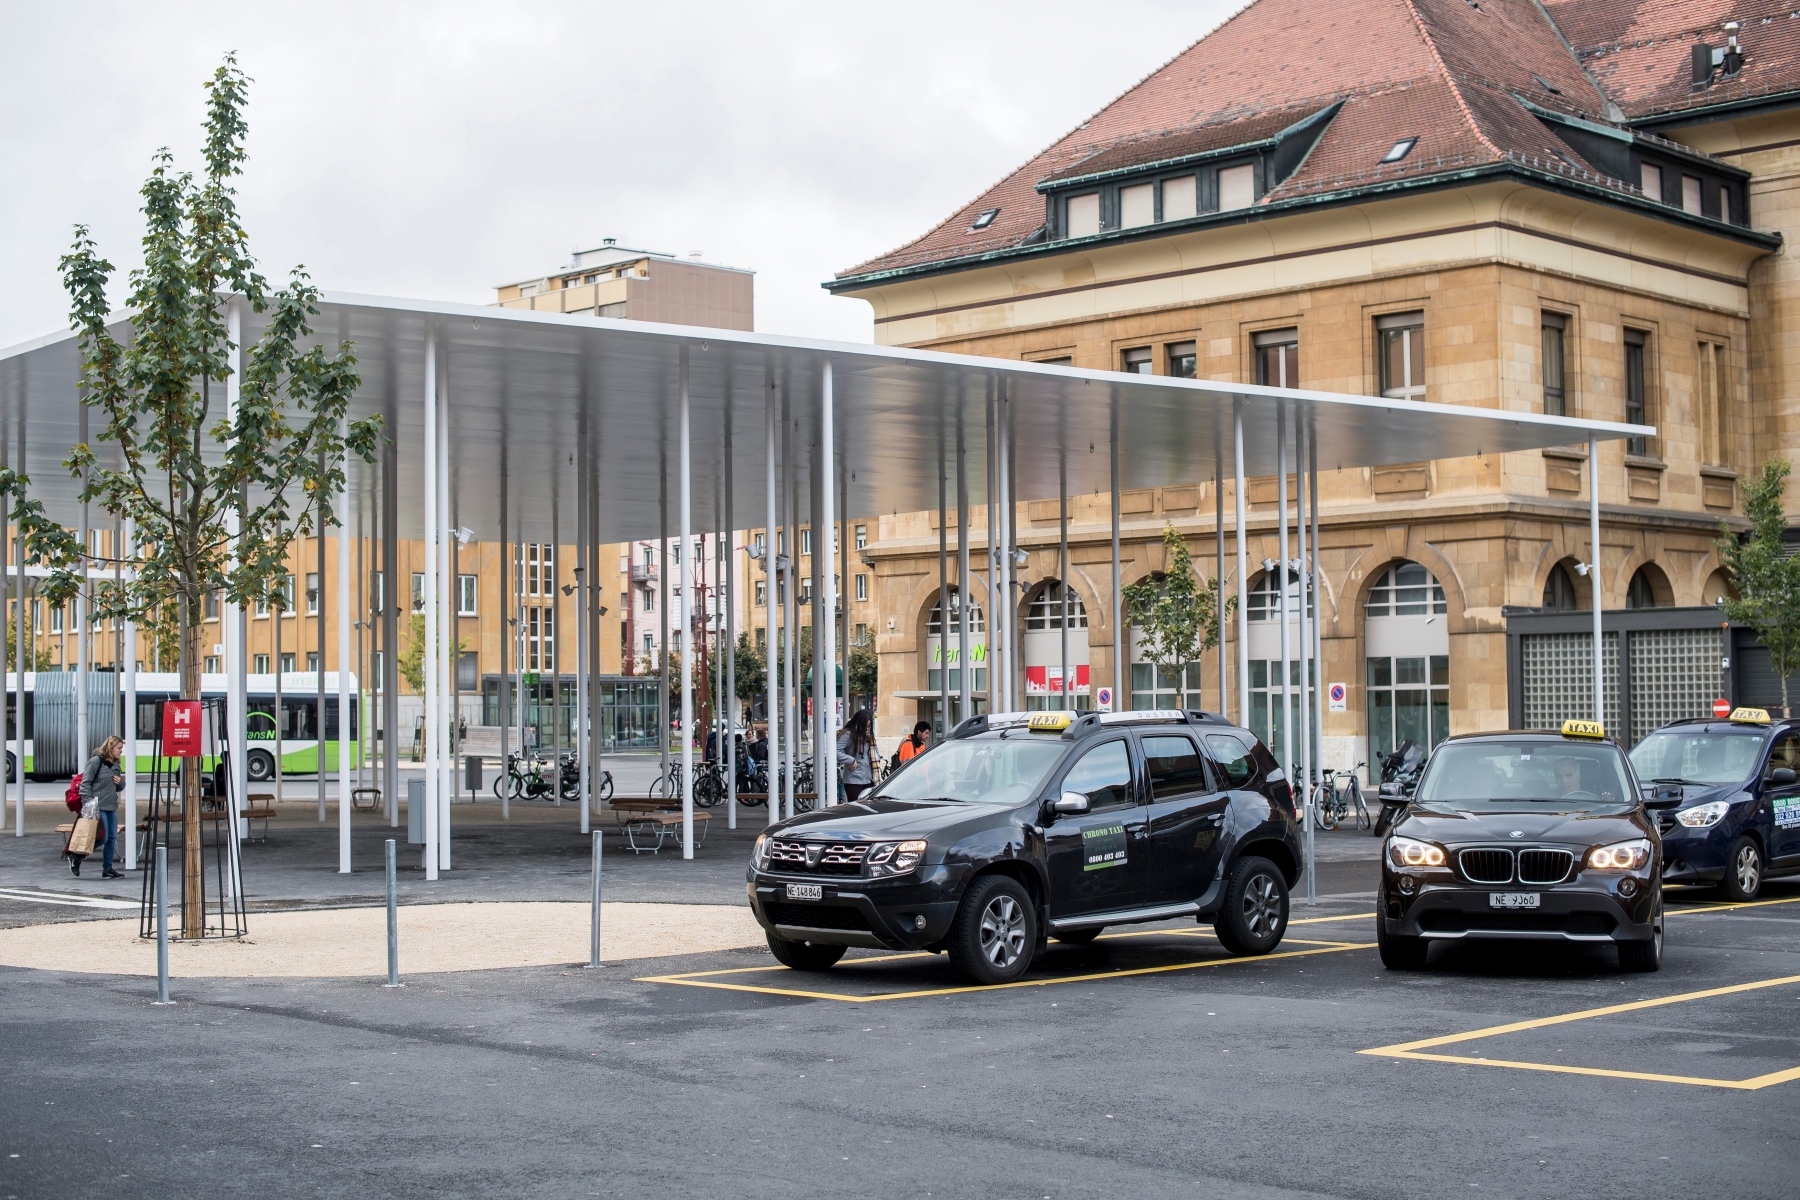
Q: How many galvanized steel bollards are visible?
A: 4